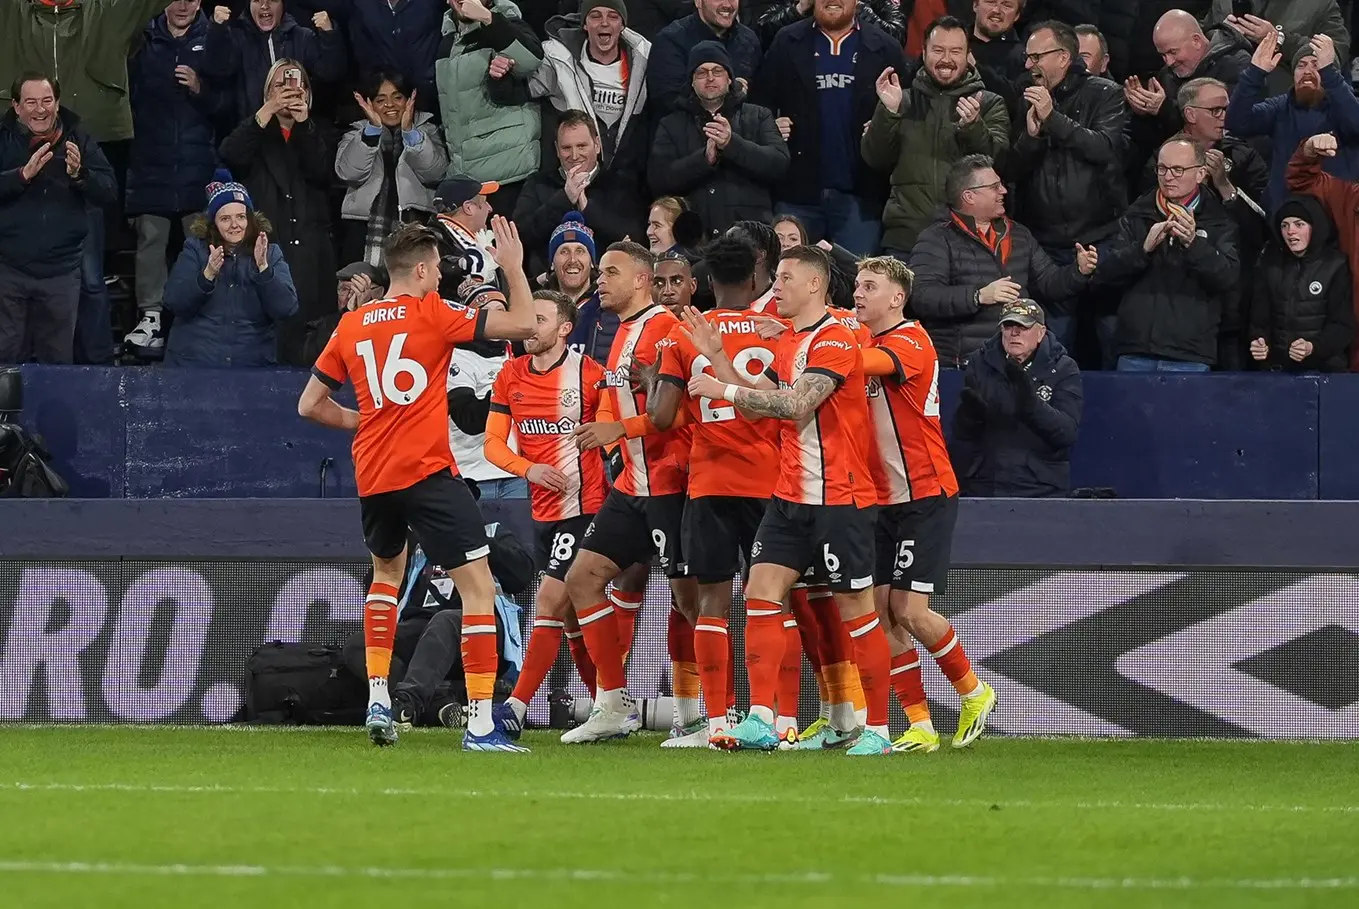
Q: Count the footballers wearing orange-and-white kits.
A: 9